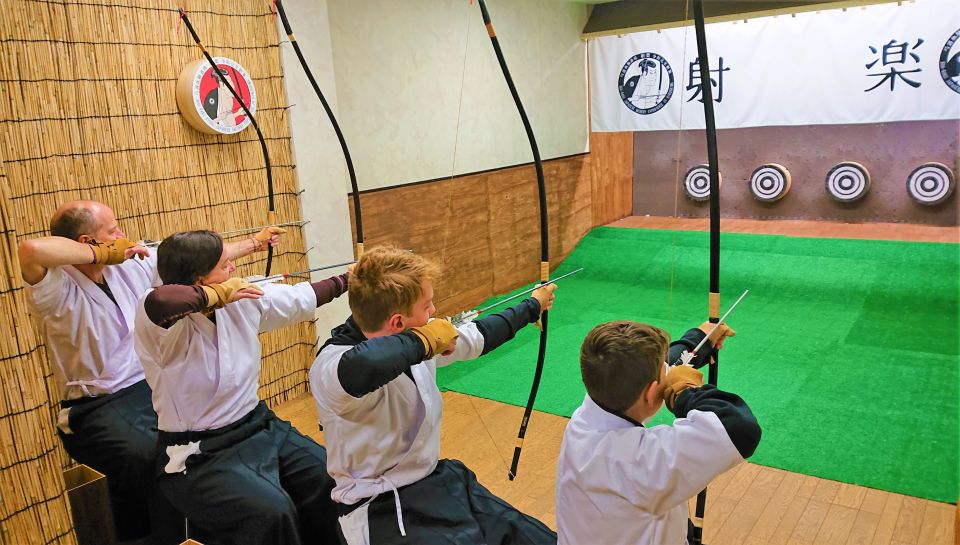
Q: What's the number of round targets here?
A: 4